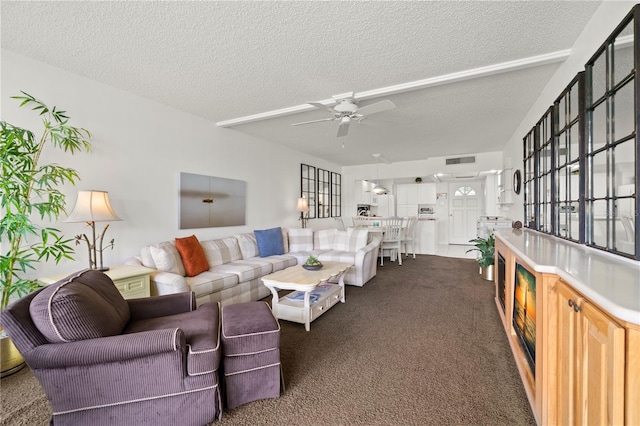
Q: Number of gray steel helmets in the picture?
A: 0